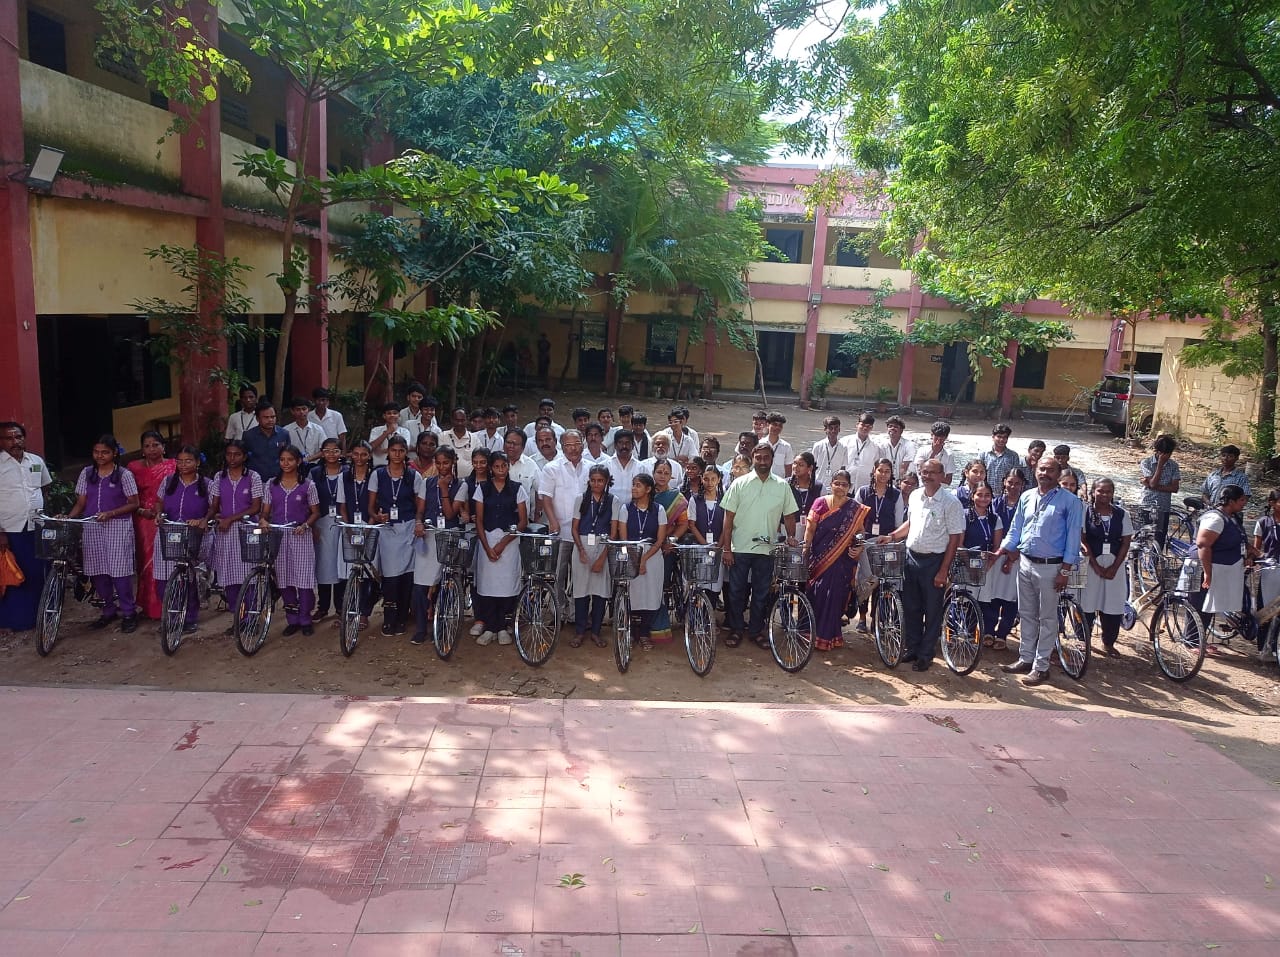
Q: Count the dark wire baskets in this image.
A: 13